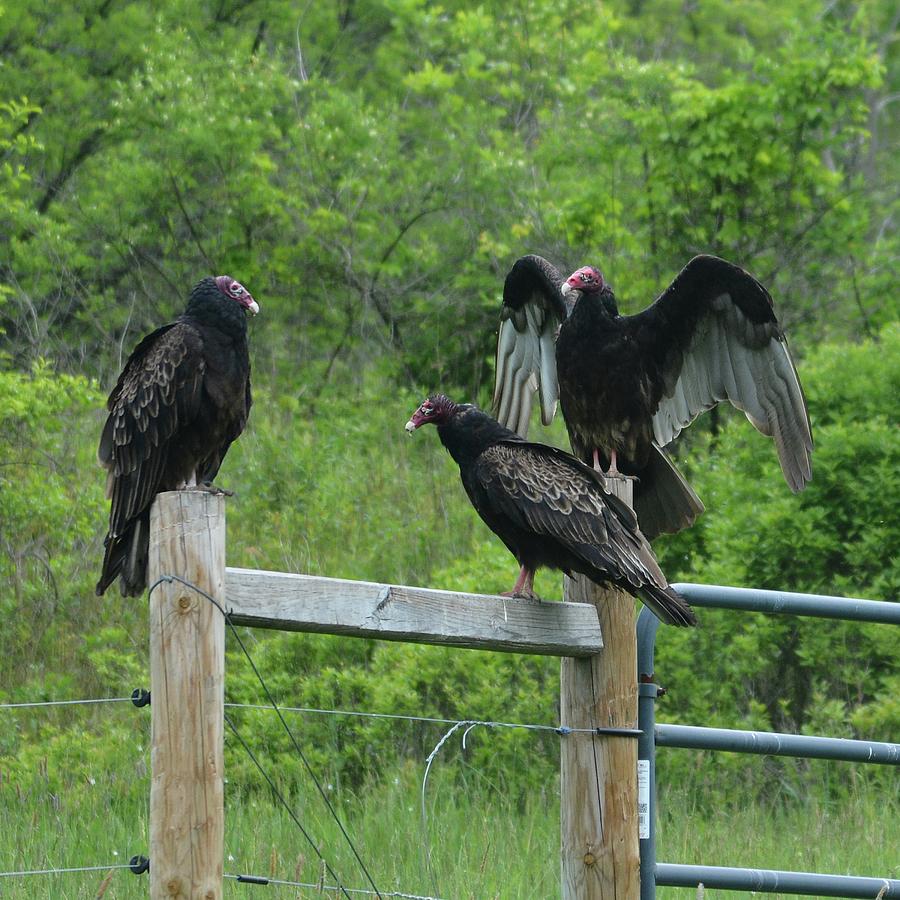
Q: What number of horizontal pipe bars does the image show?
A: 3